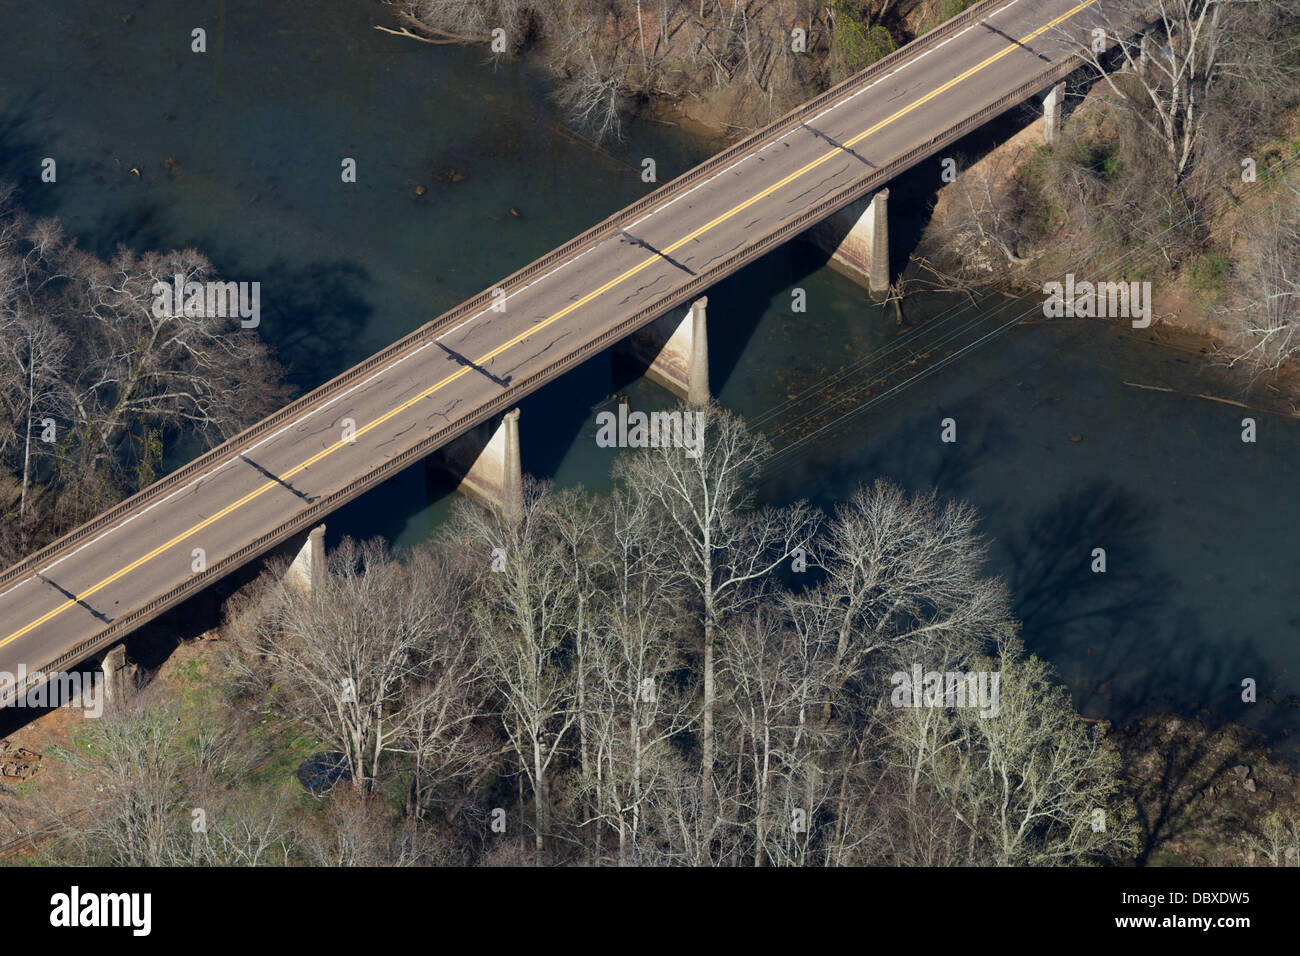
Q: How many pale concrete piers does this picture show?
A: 6